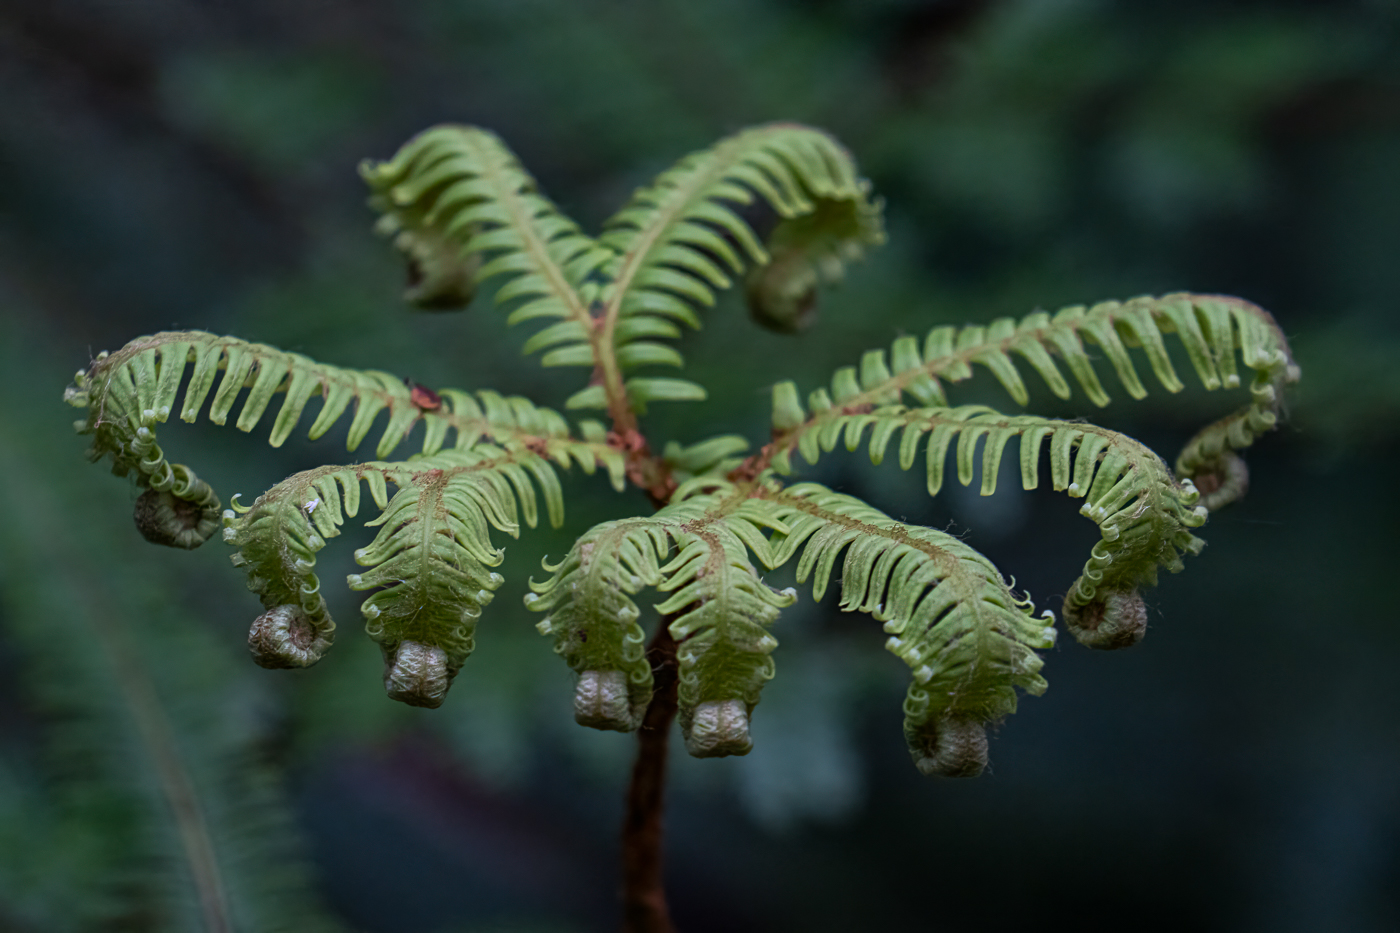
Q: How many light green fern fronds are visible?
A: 10